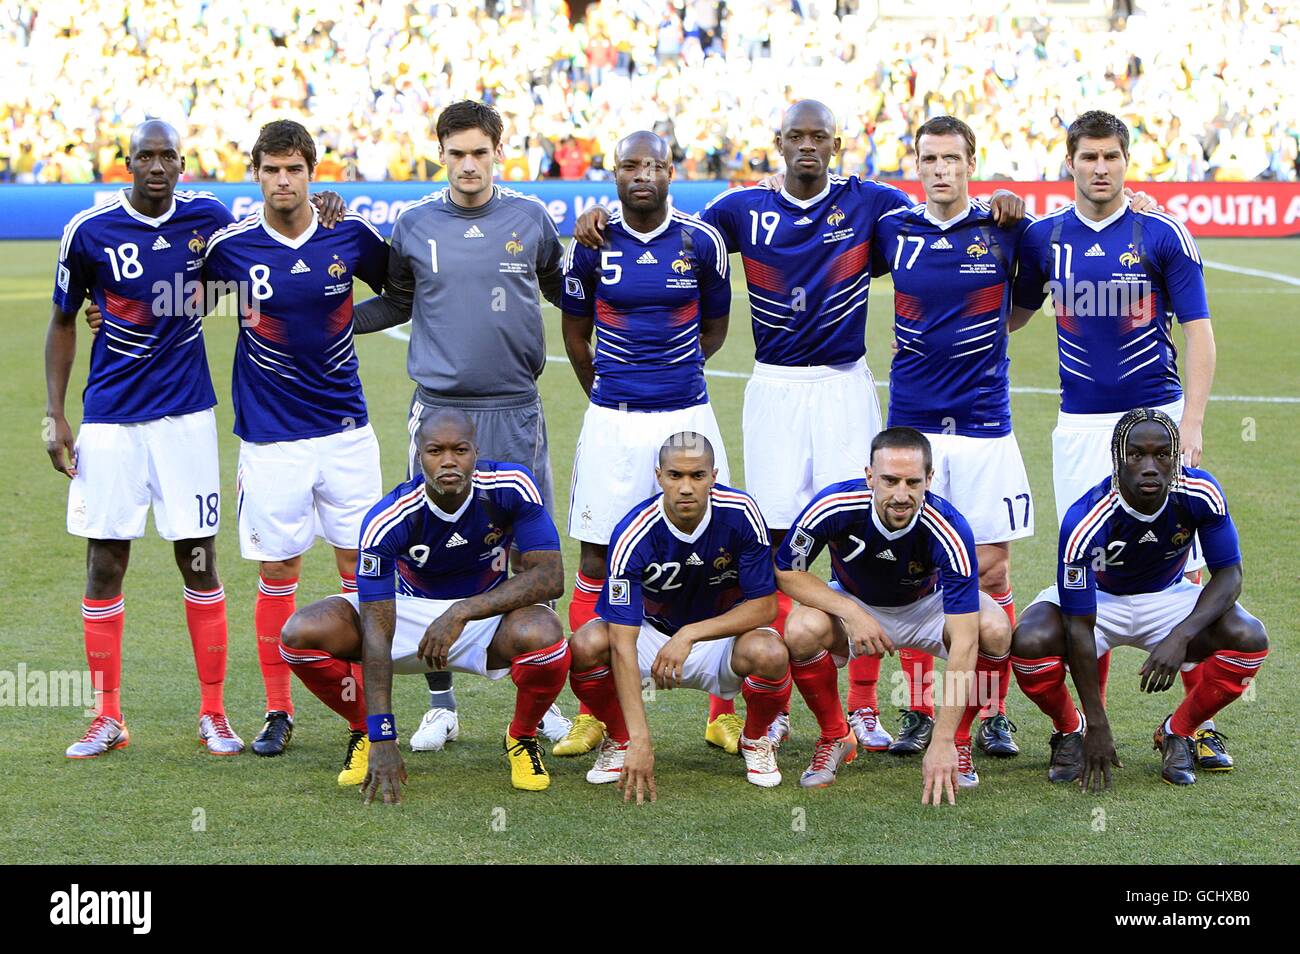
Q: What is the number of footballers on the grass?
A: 11